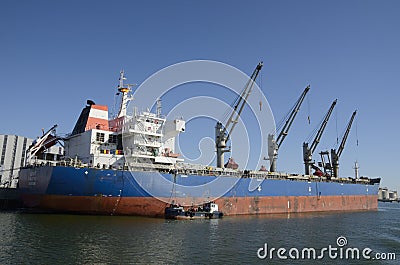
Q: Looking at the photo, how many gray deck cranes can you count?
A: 4